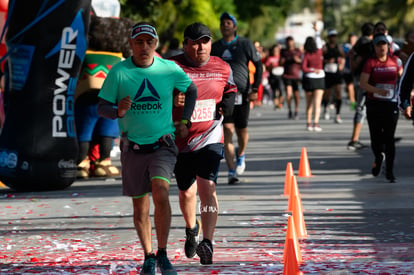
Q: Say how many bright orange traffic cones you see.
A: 6